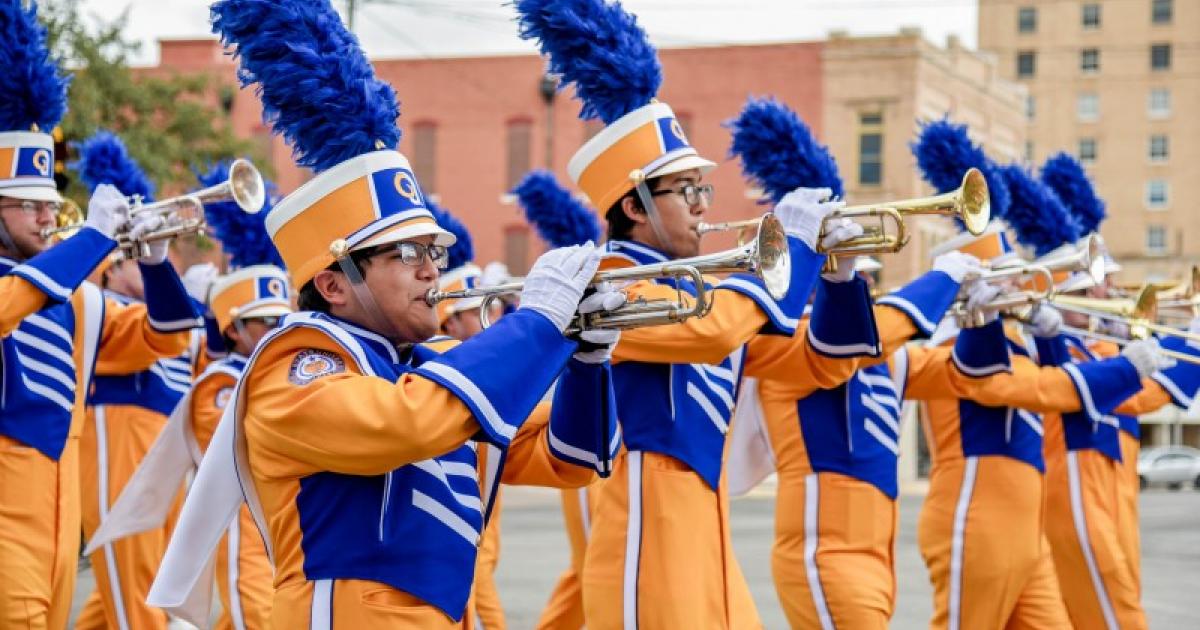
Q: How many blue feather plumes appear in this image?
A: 11